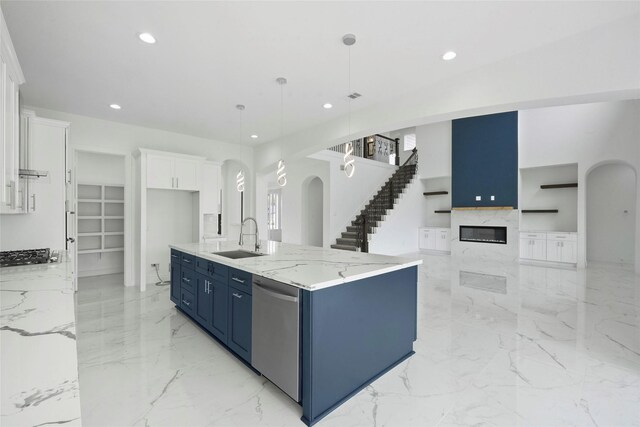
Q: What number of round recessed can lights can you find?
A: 5